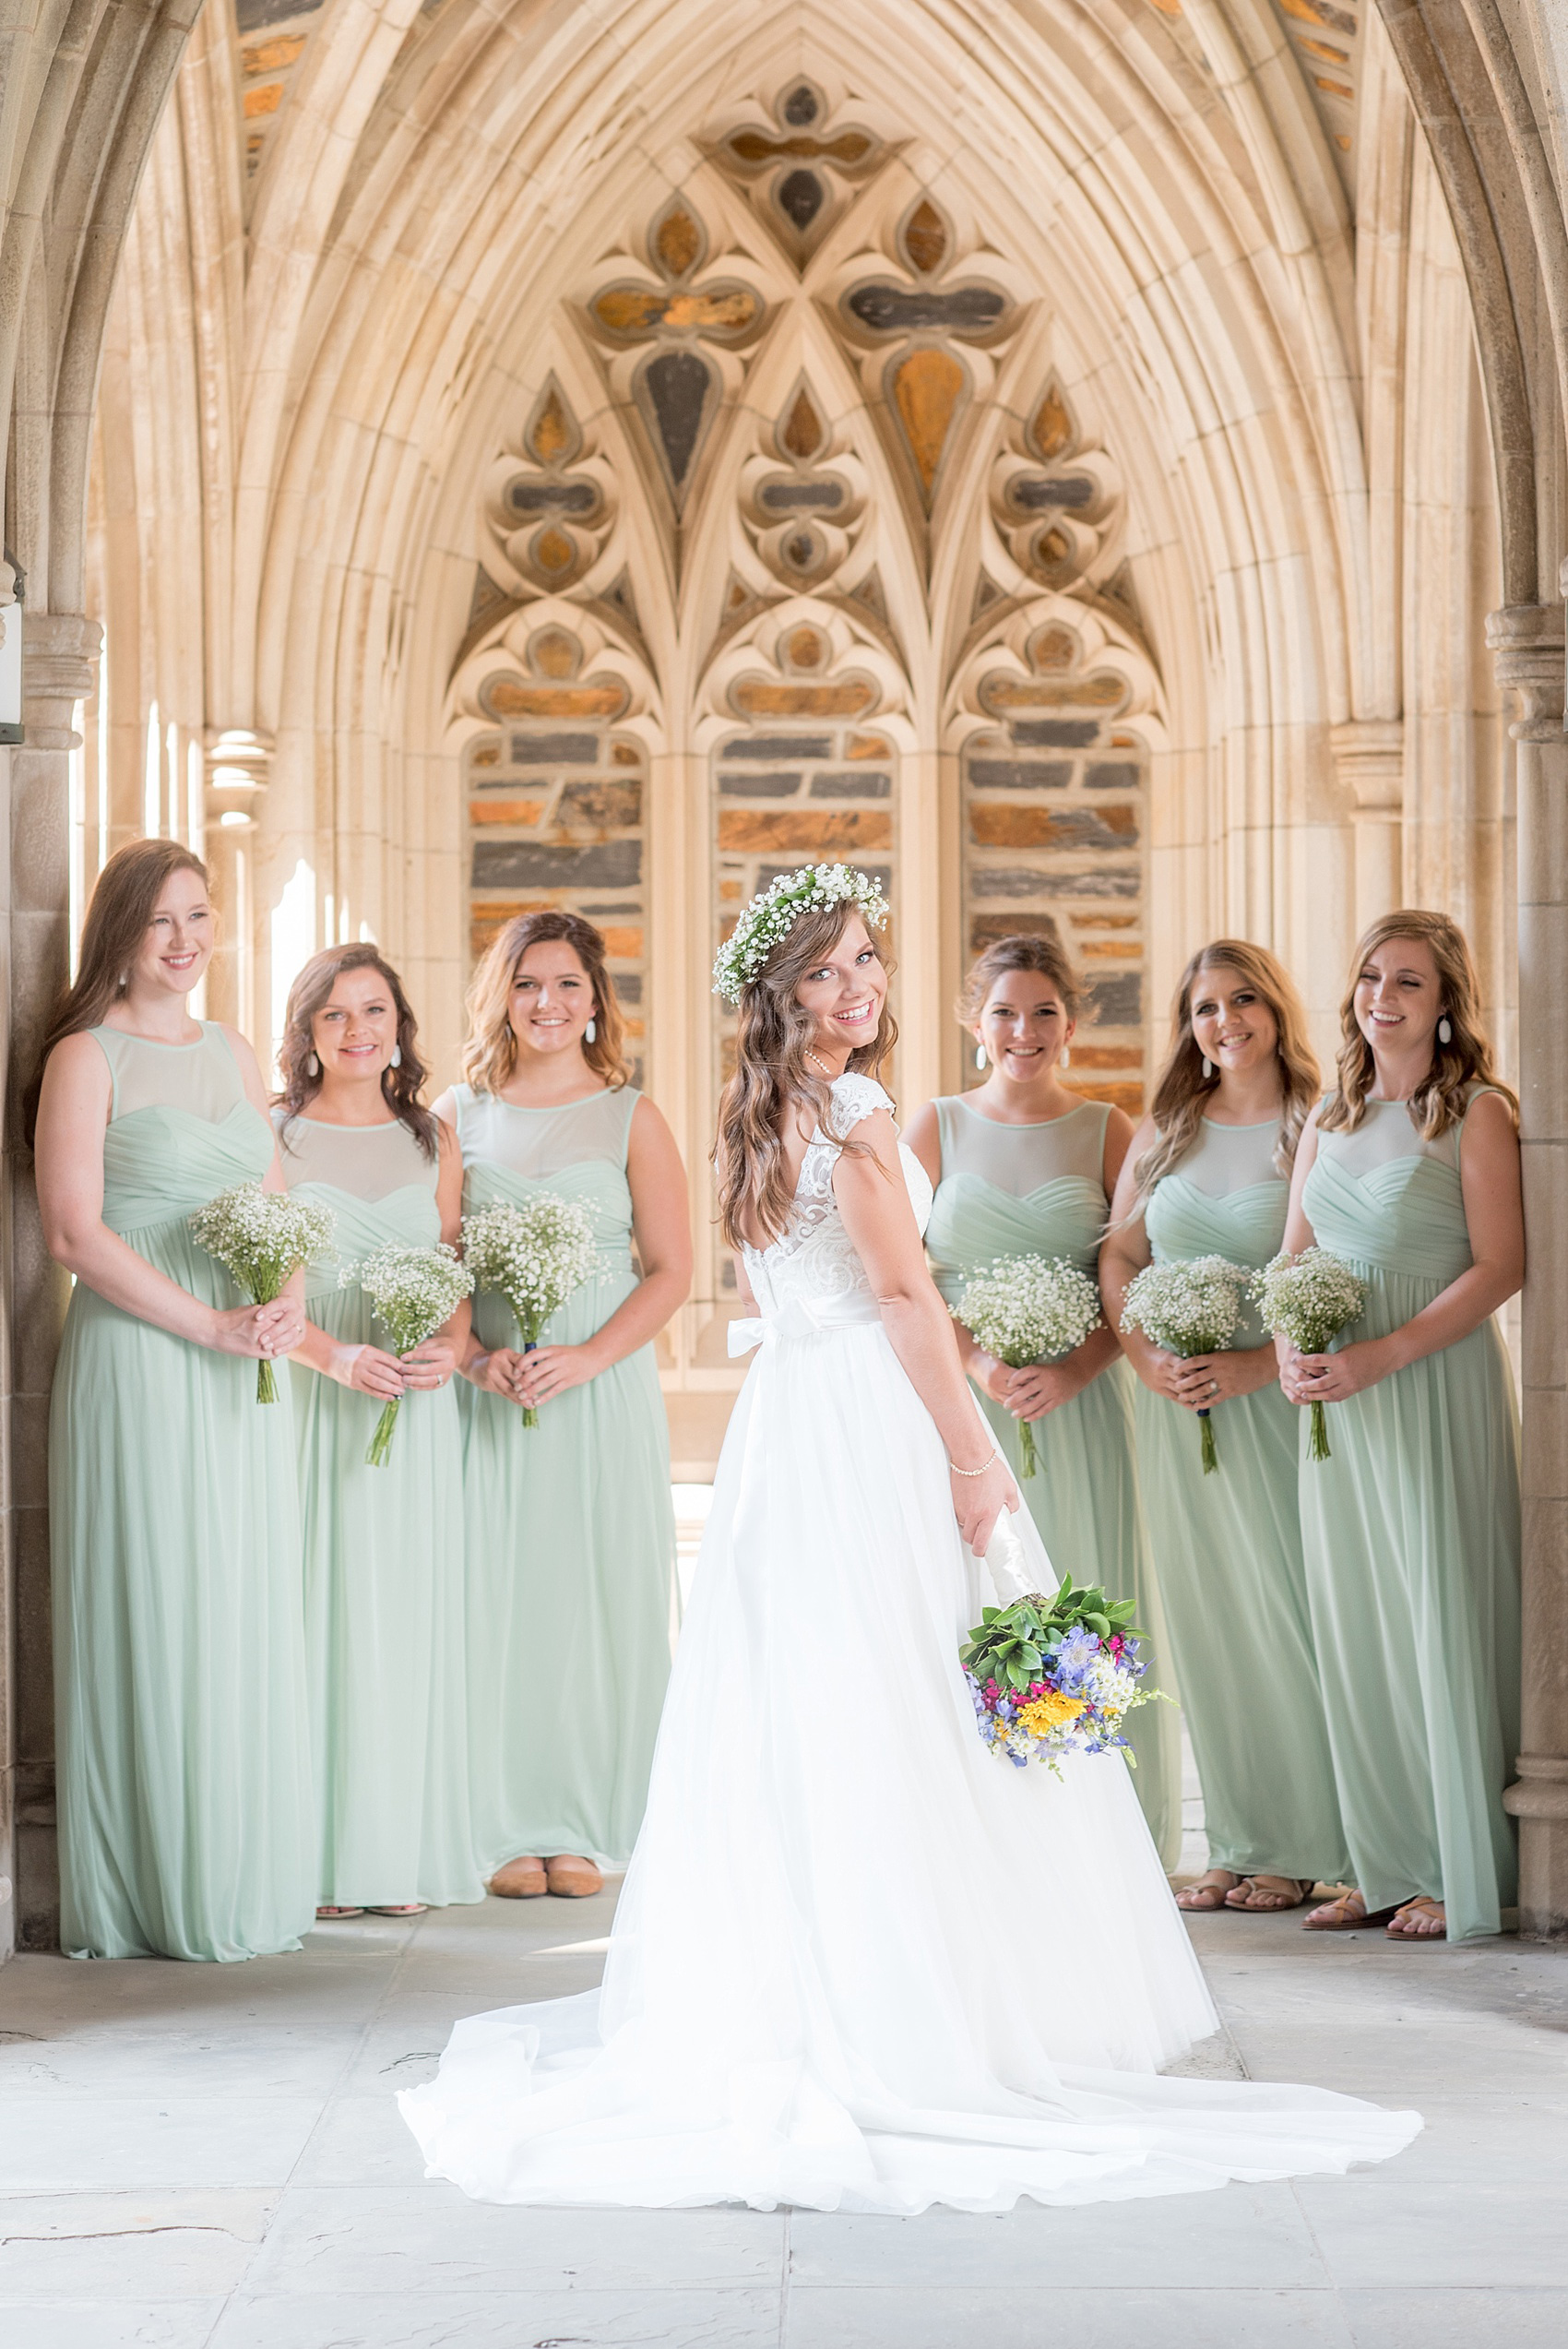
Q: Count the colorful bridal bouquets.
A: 1